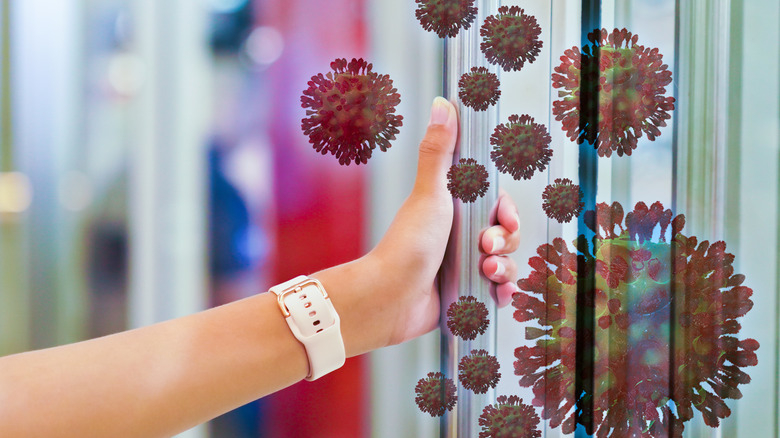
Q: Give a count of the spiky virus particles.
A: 13